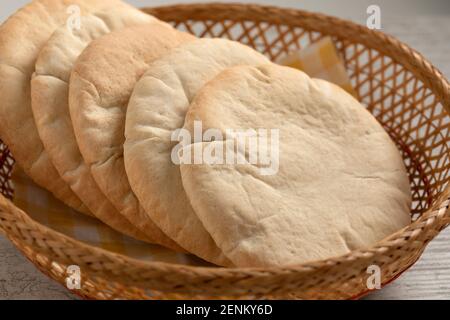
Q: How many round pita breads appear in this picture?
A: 5